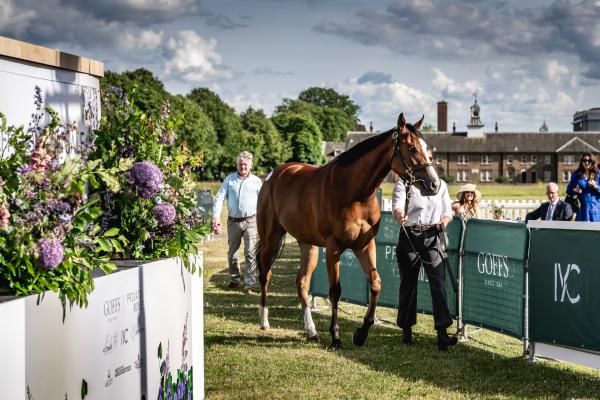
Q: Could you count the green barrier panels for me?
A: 4